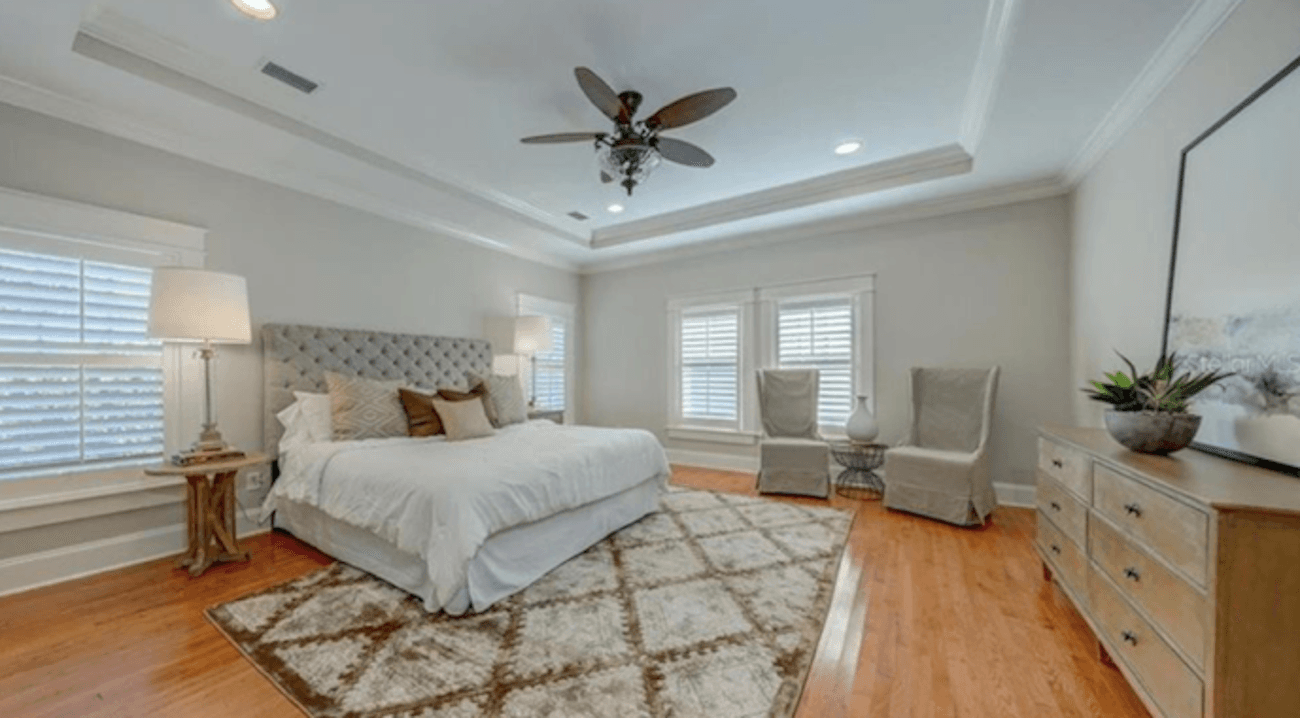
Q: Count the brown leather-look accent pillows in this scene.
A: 2